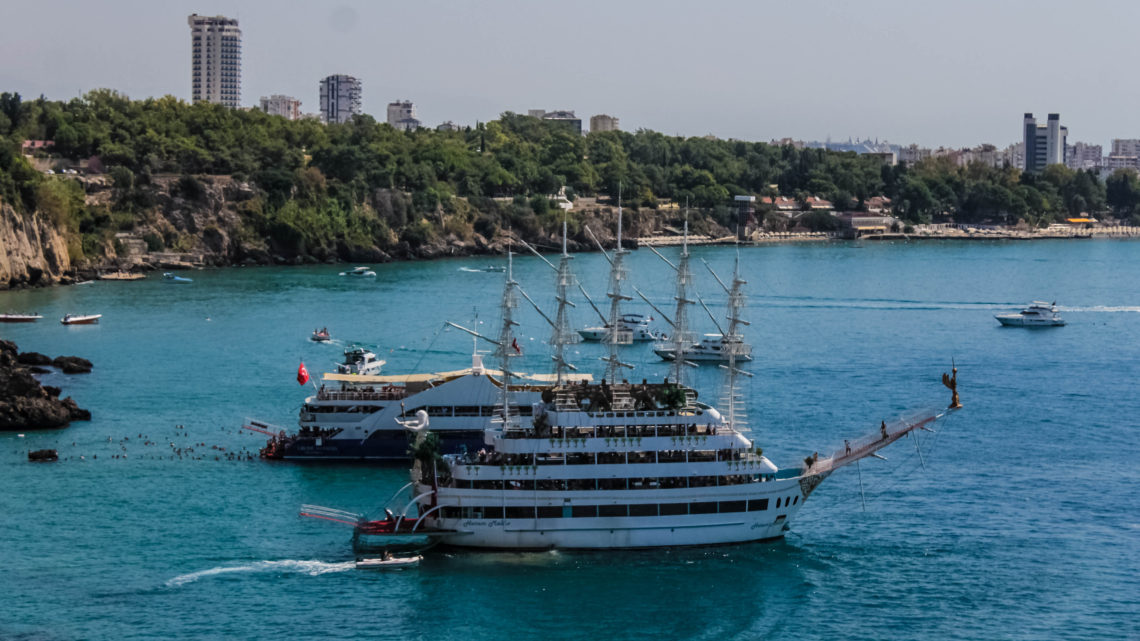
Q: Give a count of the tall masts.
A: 5